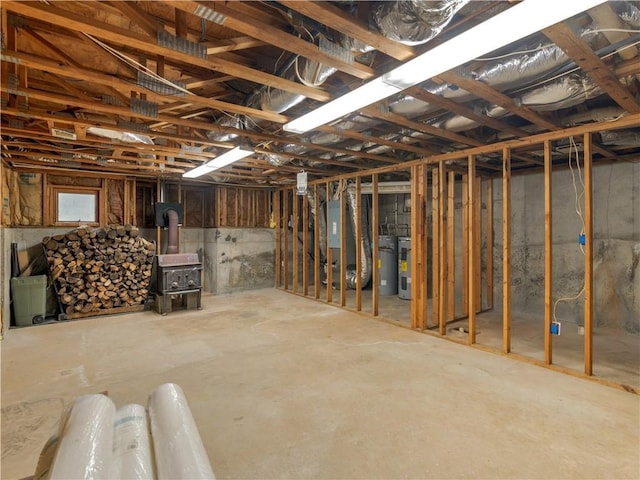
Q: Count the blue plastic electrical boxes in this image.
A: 2